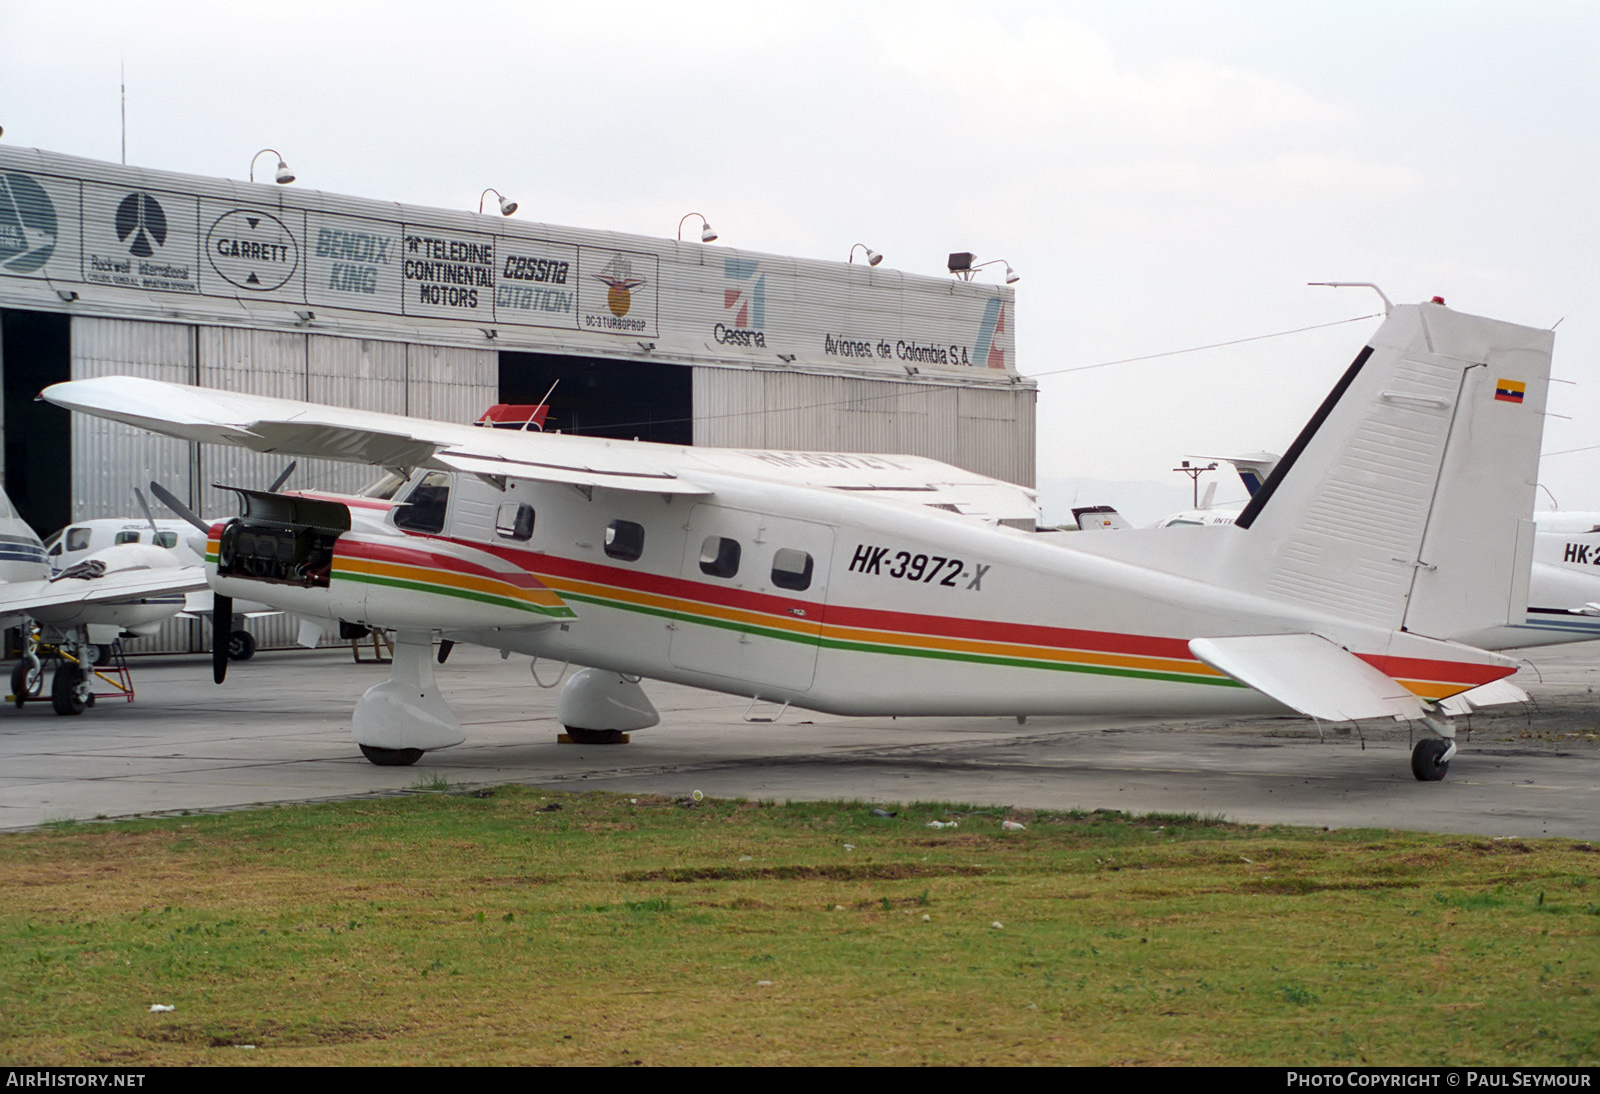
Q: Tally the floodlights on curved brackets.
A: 5